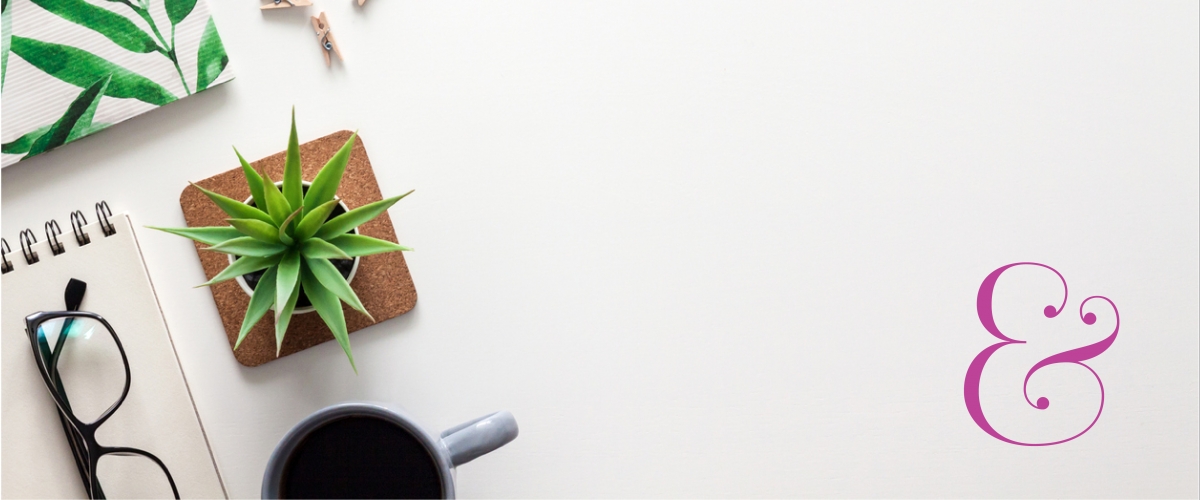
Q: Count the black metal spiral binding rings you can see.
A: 5